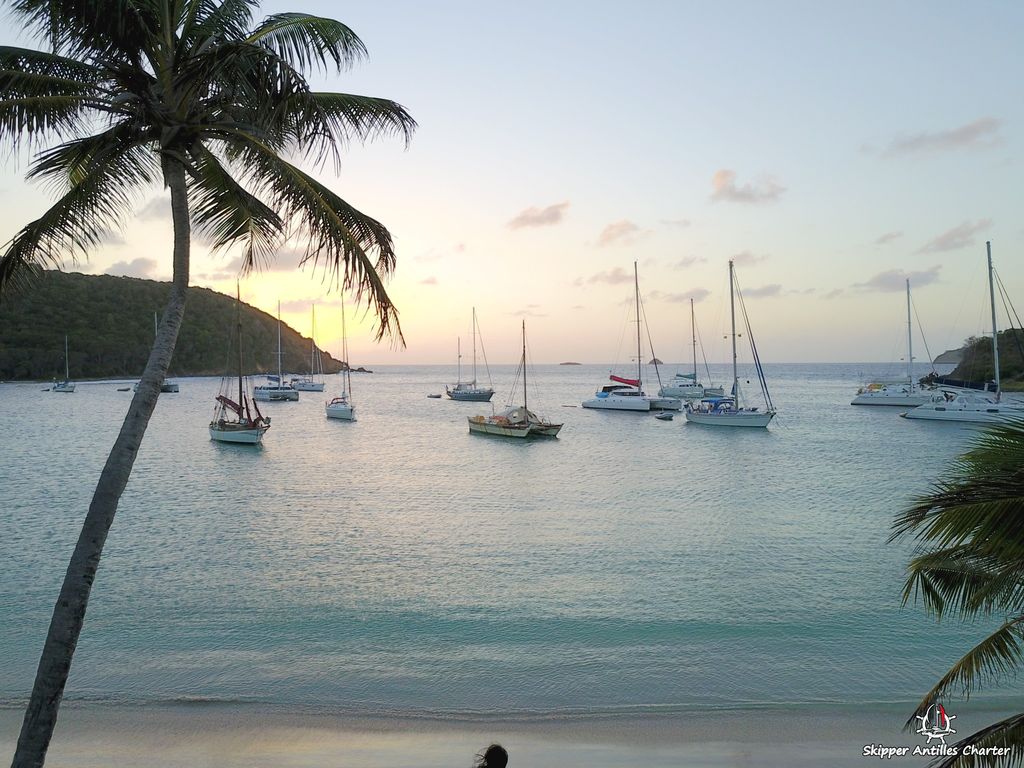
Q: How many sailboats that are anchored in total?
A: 13